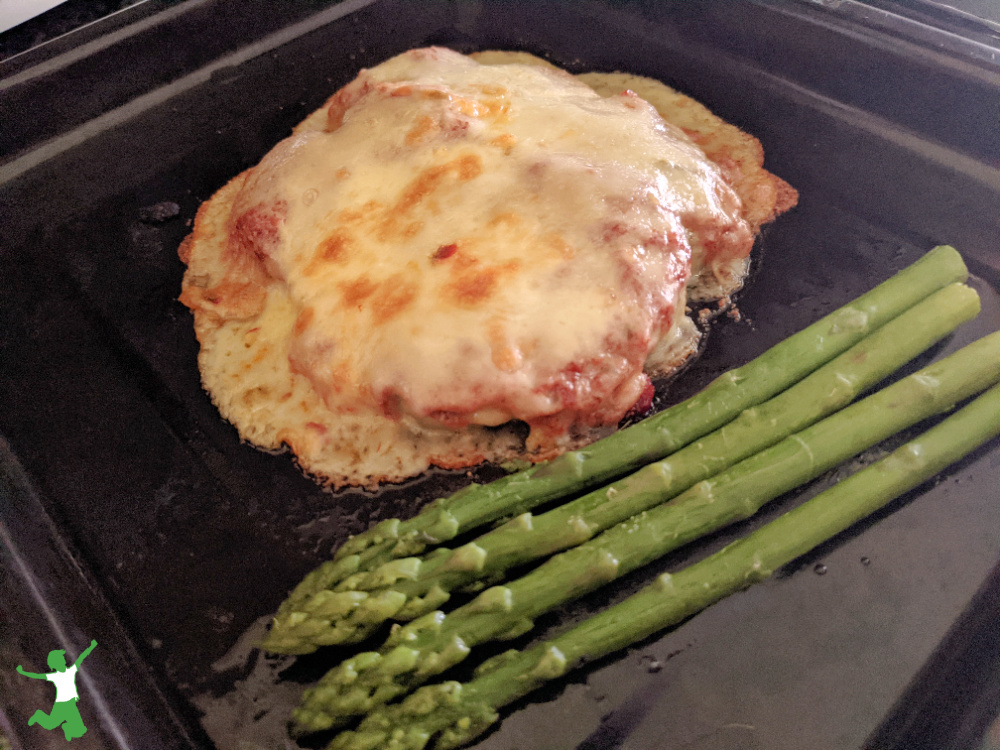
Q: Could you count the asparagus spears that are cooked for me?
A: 4